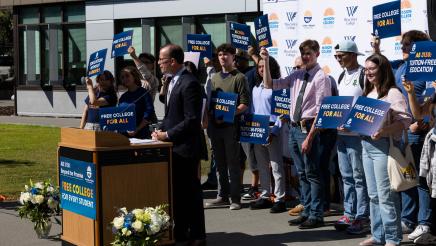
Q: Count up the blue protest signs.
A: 13